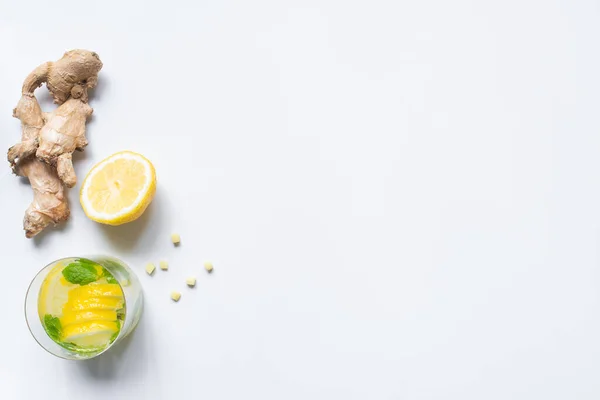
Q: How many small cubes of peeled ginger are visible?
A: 6